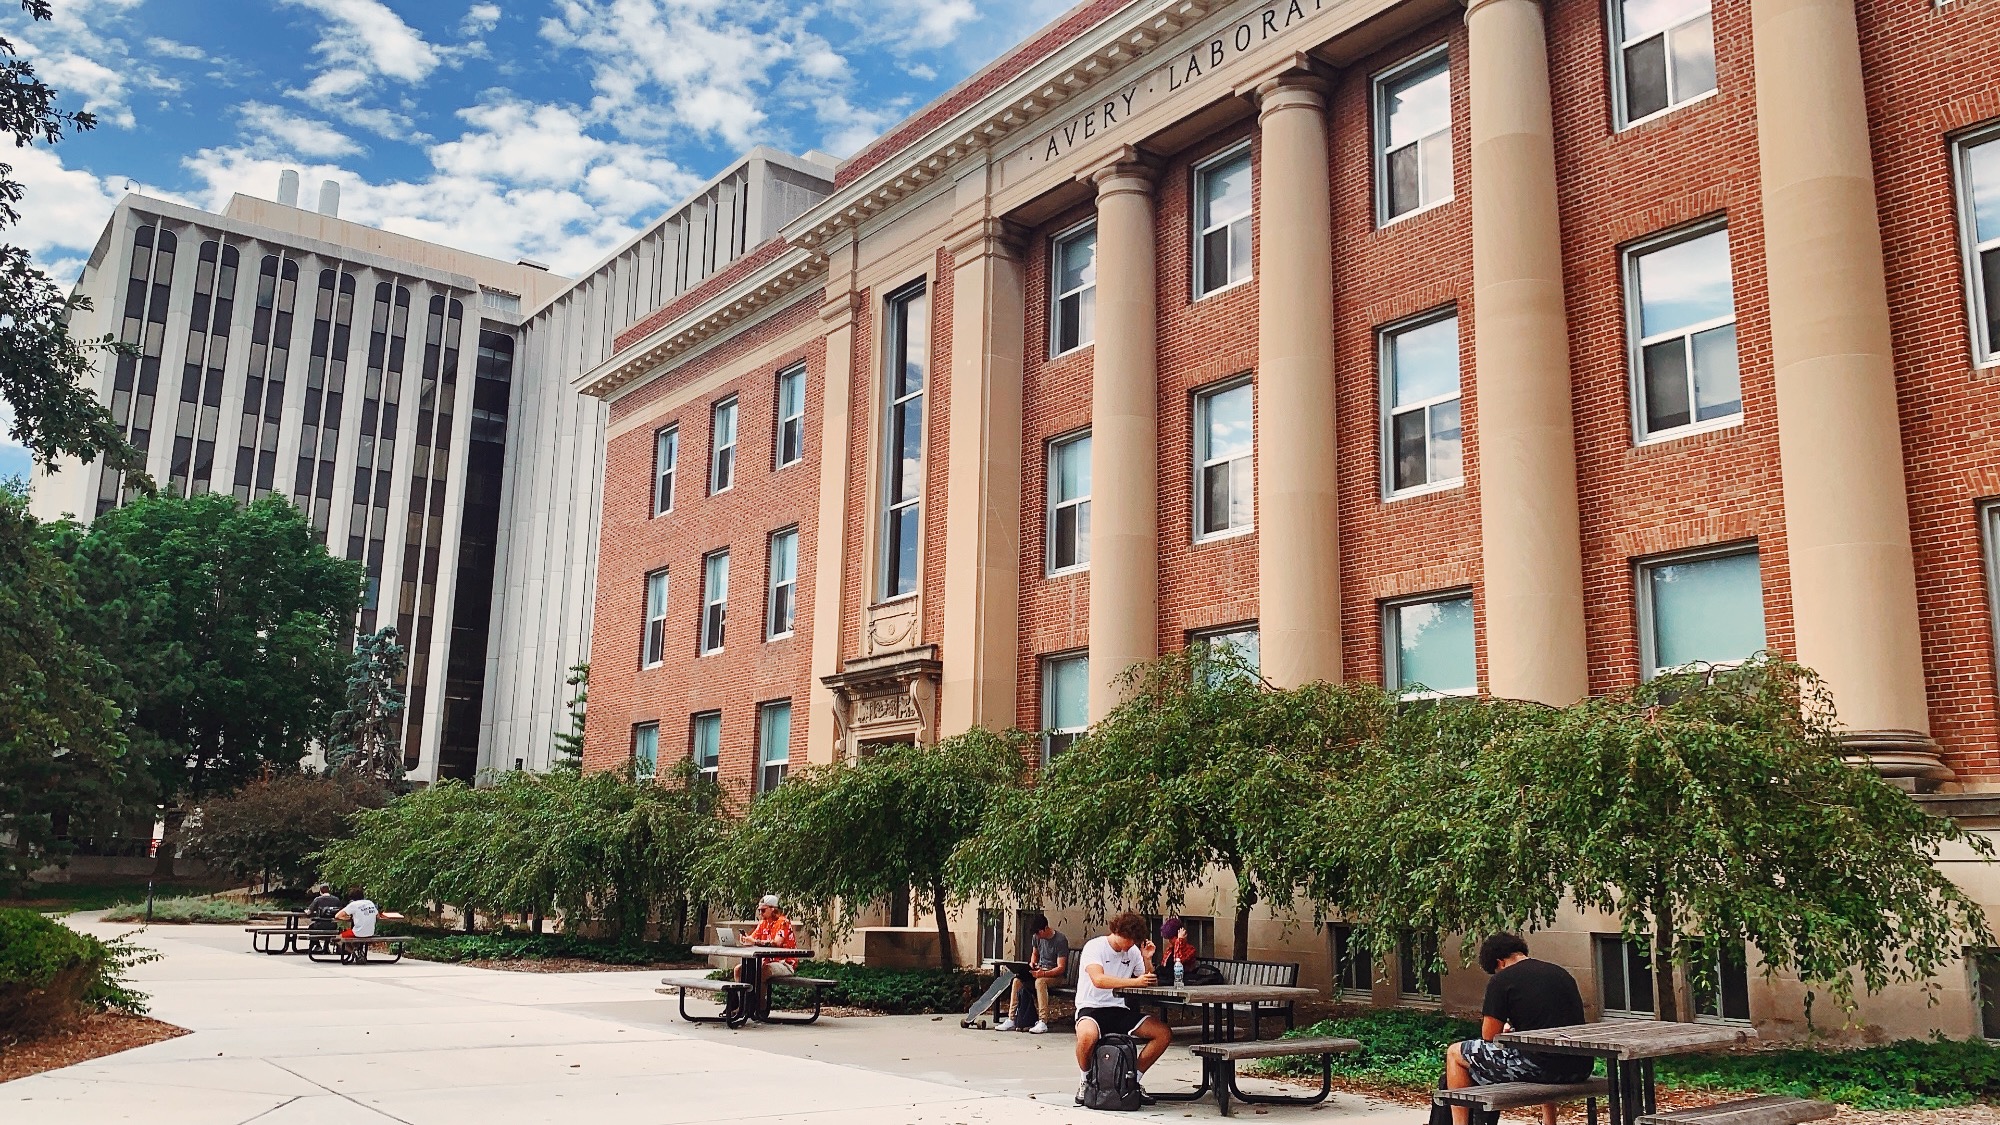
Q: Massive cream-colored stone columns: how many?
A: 4